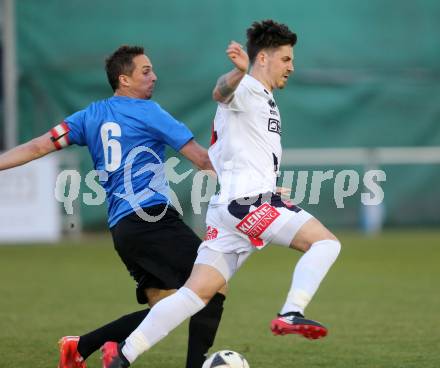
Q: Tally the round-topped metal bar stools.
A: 0